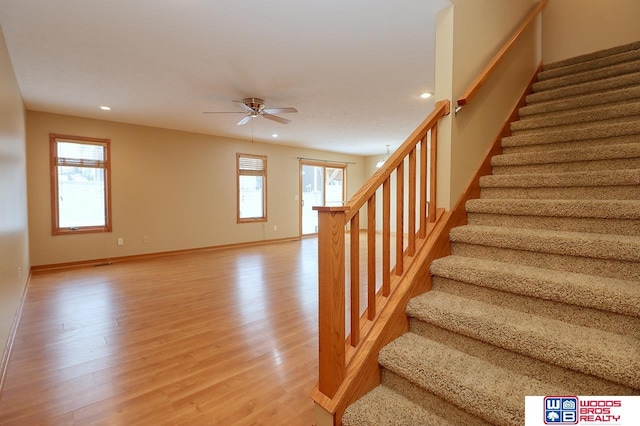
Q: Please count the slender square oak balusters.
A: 7